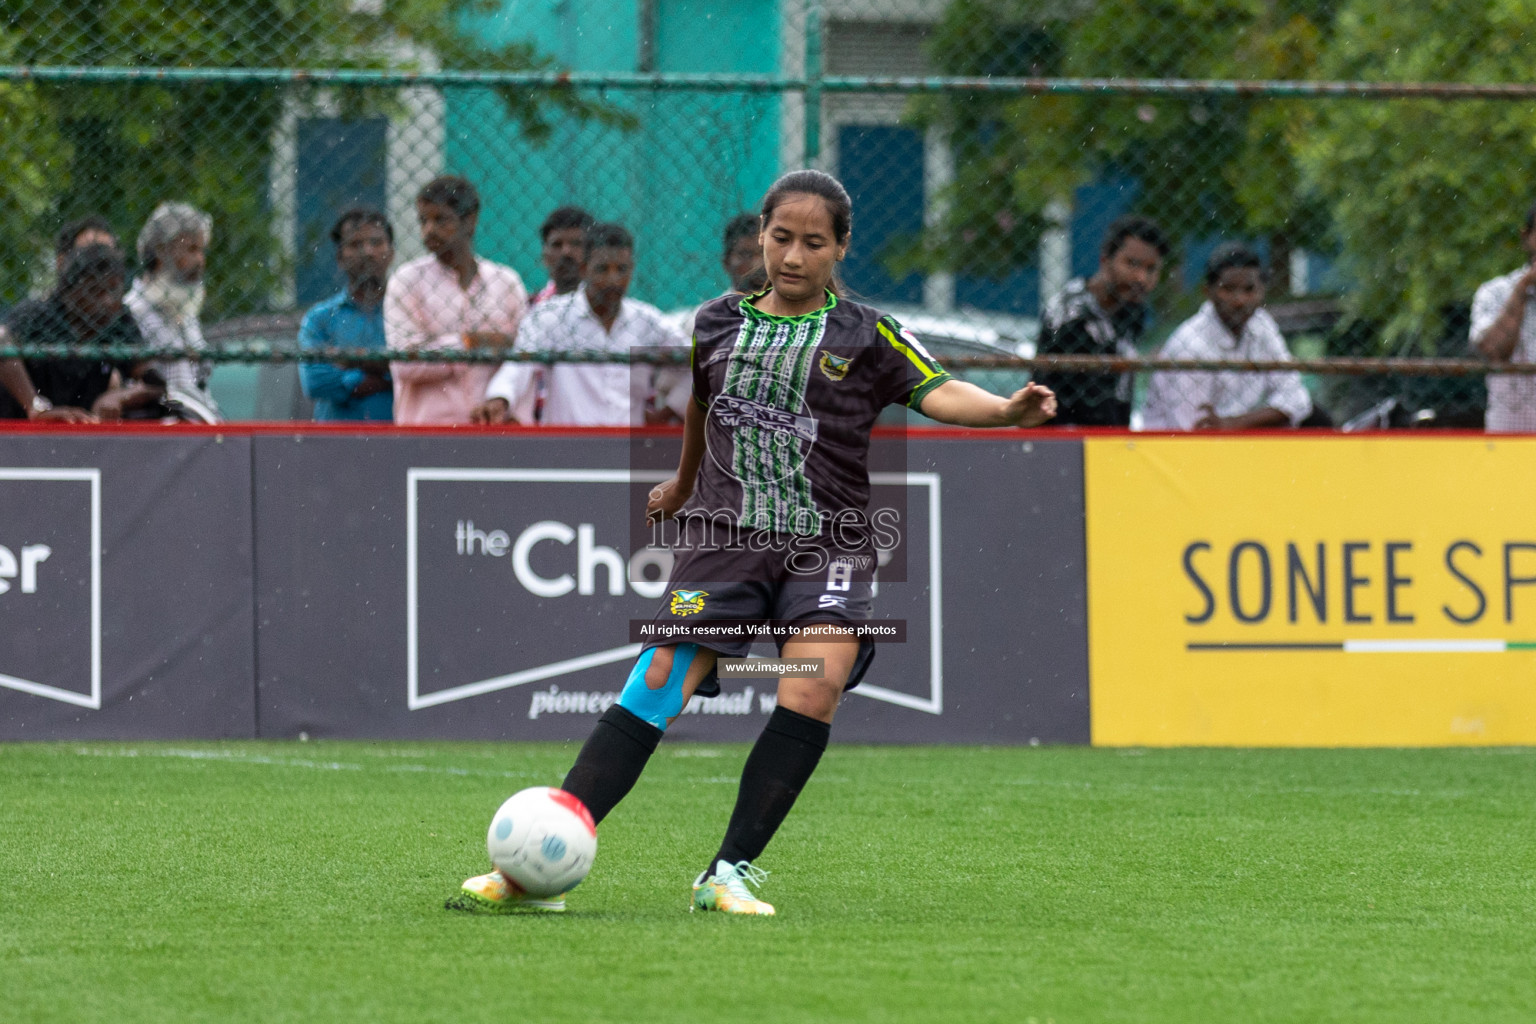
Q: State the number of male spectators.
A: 11